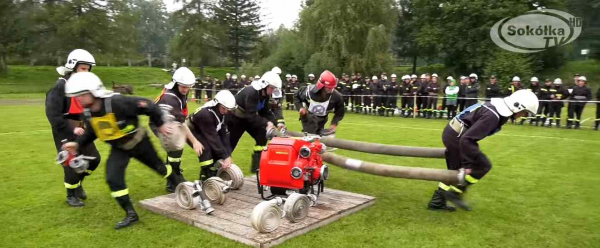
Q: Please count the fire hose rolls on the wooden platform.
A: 5